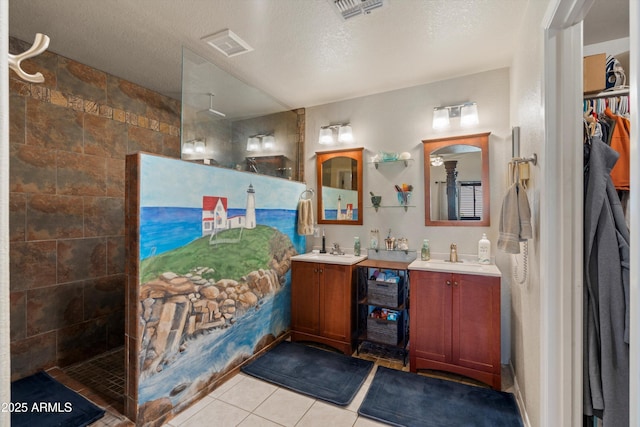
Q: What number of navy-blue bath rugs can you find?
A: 3